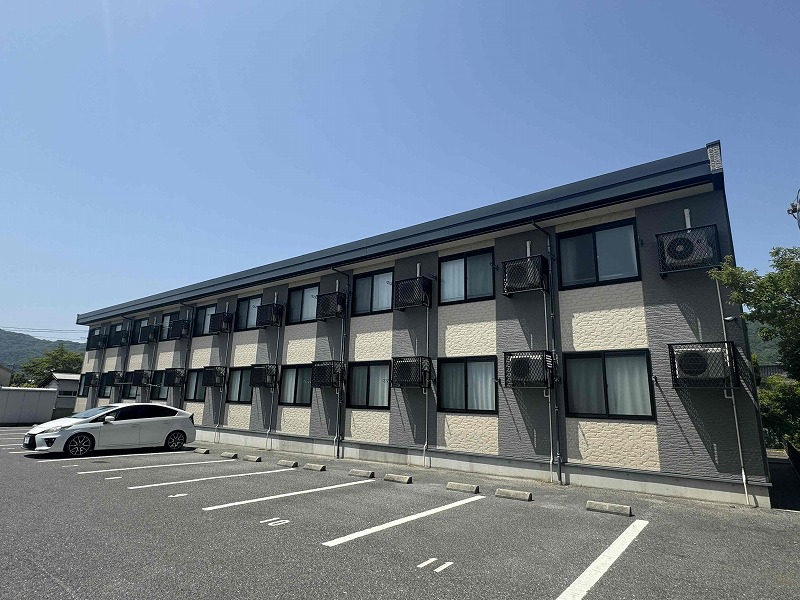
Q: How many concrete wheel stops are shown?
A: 10